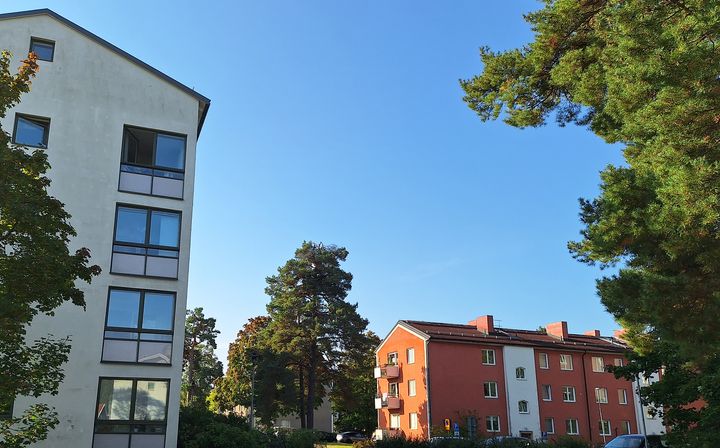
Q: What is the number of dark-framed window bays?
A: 4